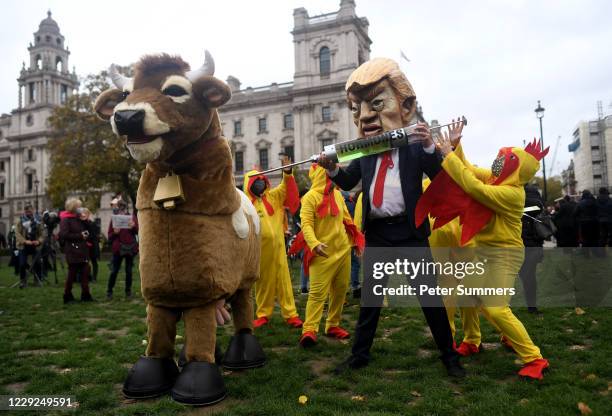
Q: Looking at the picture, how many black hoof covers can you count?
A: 4